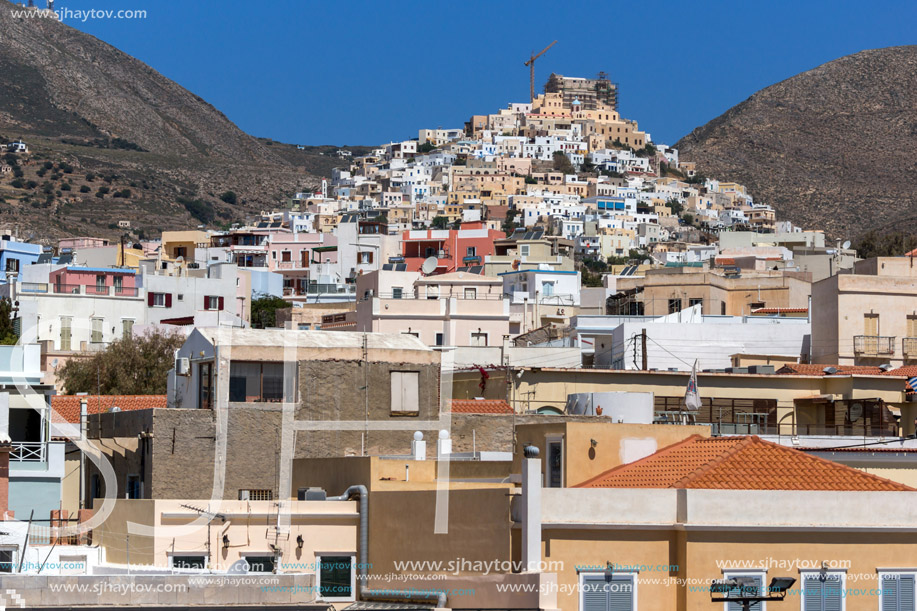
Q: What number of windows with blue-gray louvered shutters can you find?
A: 4